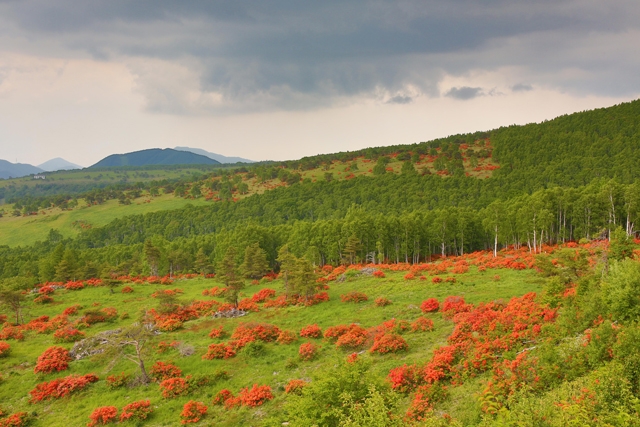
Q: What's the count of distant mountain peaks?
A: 4